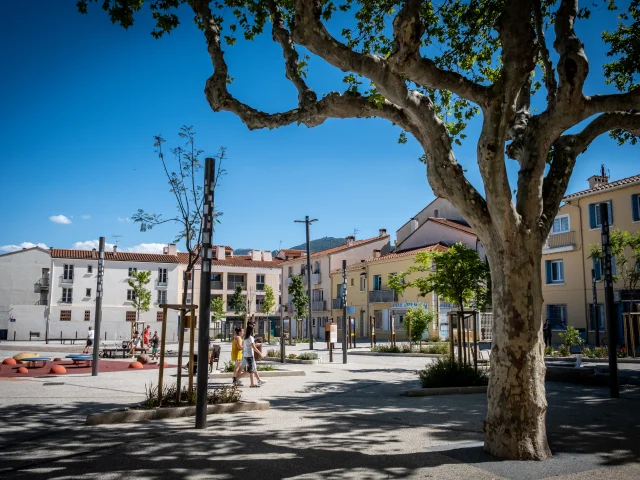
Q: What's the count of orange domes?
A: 5